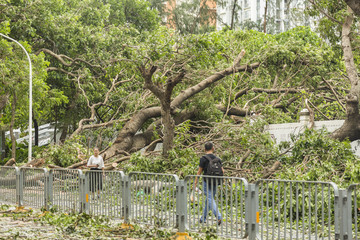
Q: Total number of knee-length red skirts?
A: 0